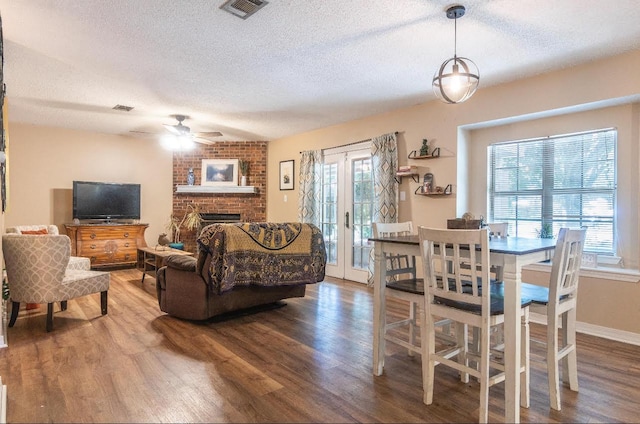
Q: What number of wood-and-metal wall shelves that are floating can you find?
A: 3